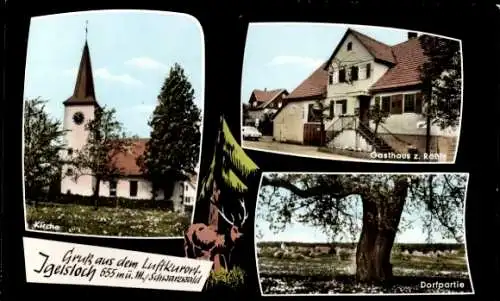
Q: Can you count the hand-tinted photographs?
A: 3